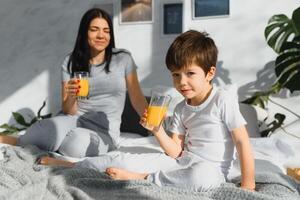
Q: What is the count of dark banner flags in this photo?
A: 0